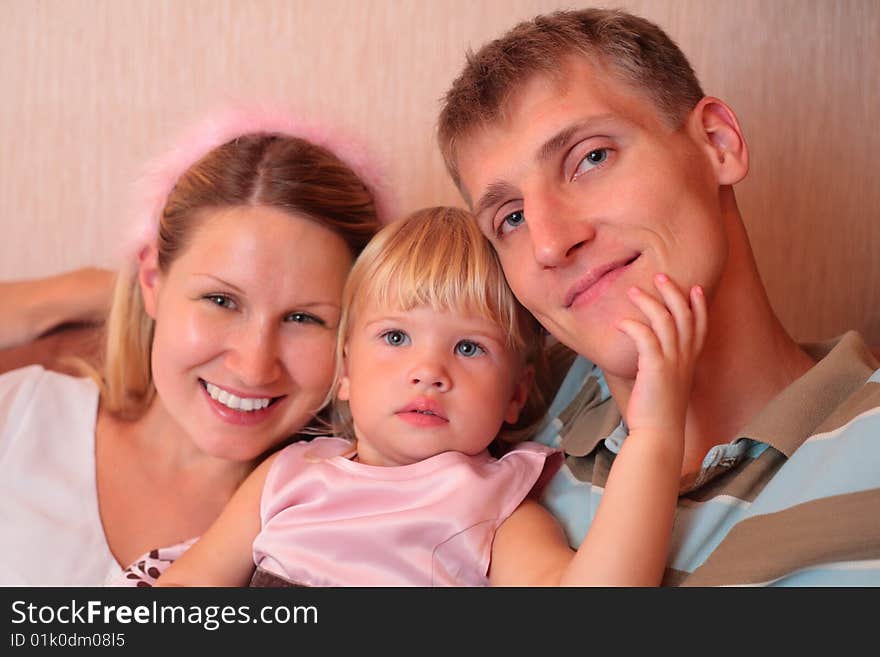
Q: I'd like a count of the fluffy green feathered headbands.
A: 0